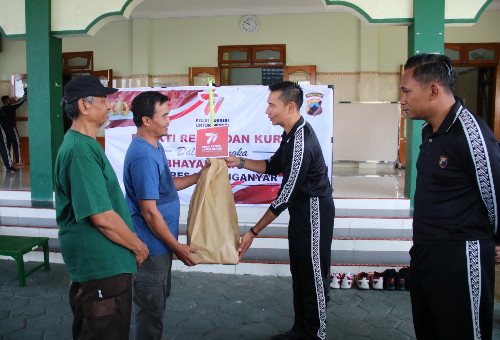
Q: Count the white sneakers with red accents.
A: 4